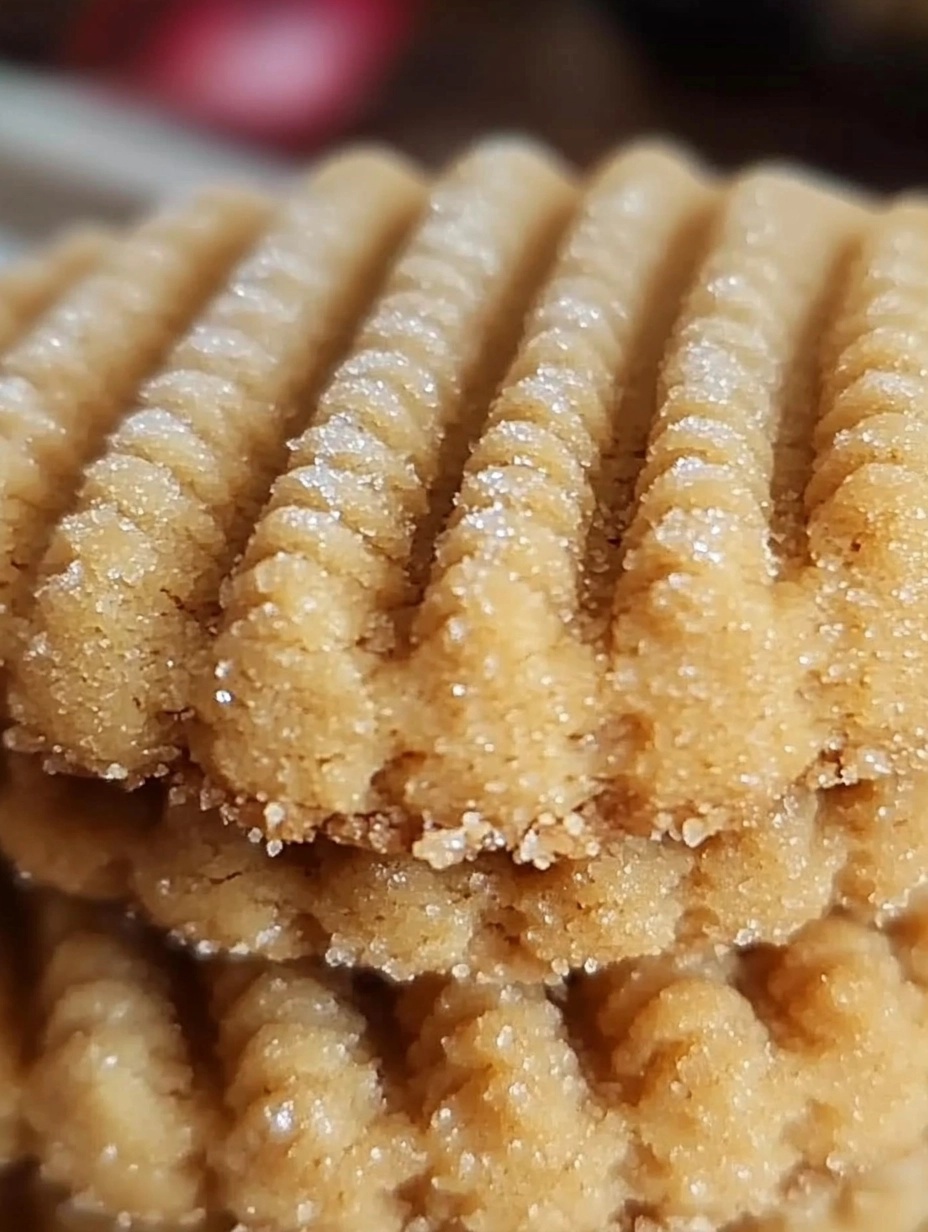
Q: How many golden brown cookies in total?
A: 3